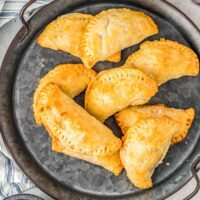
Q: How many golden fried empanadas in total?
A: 9